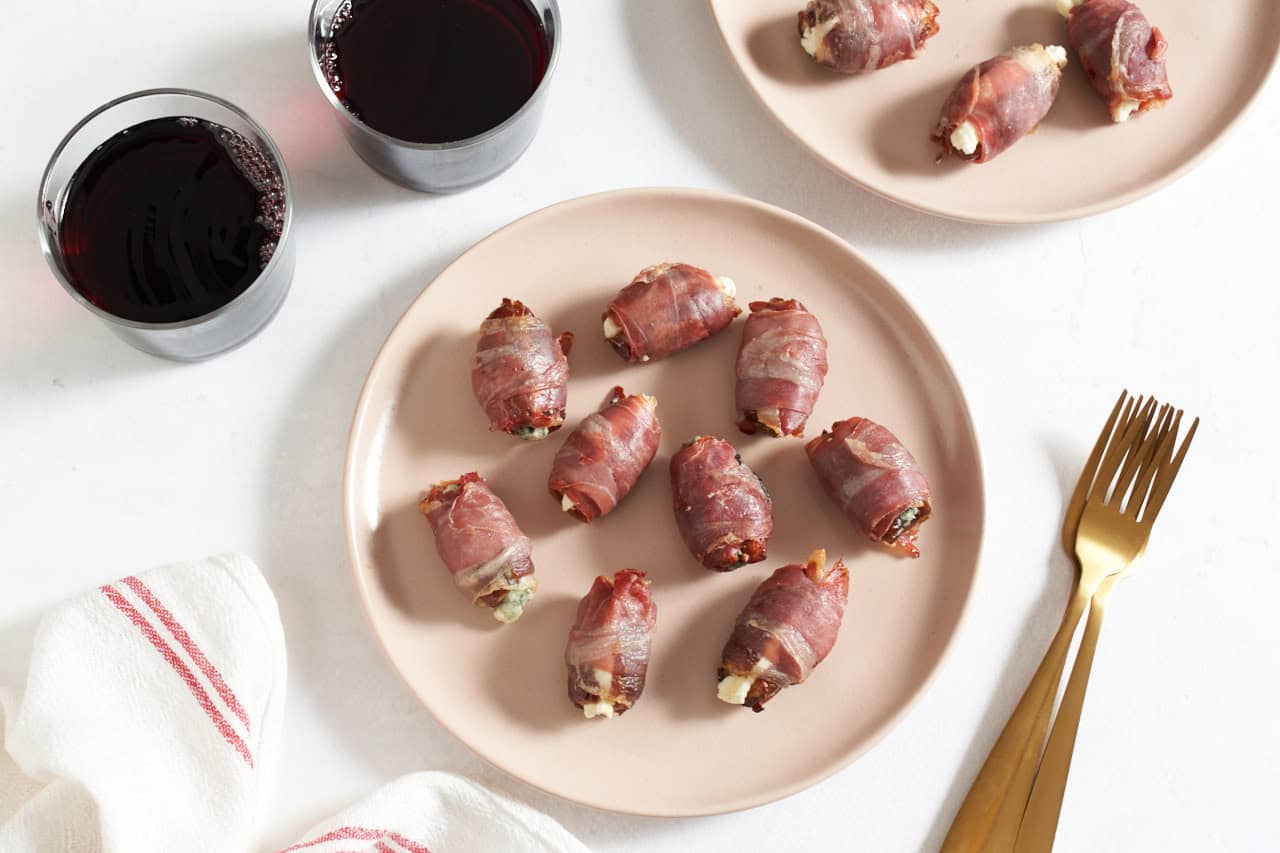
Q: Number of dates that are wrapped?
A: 12